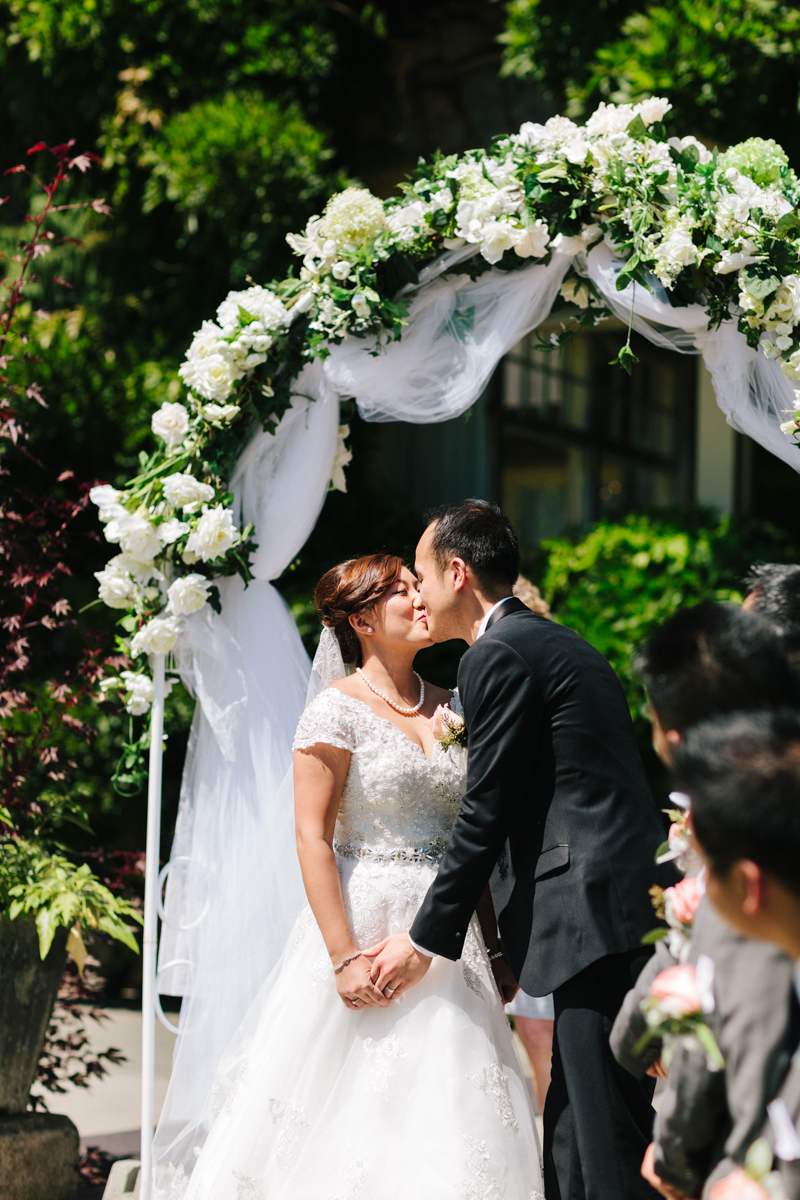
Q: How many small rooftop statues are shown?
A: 0